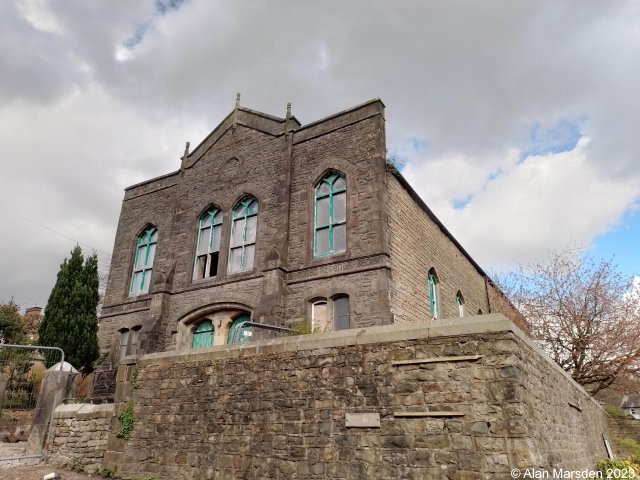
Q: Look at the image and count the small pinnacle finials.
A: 3